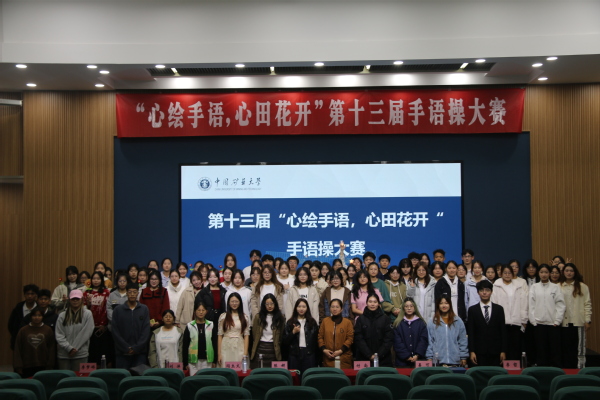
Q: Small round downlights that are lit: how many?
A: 13